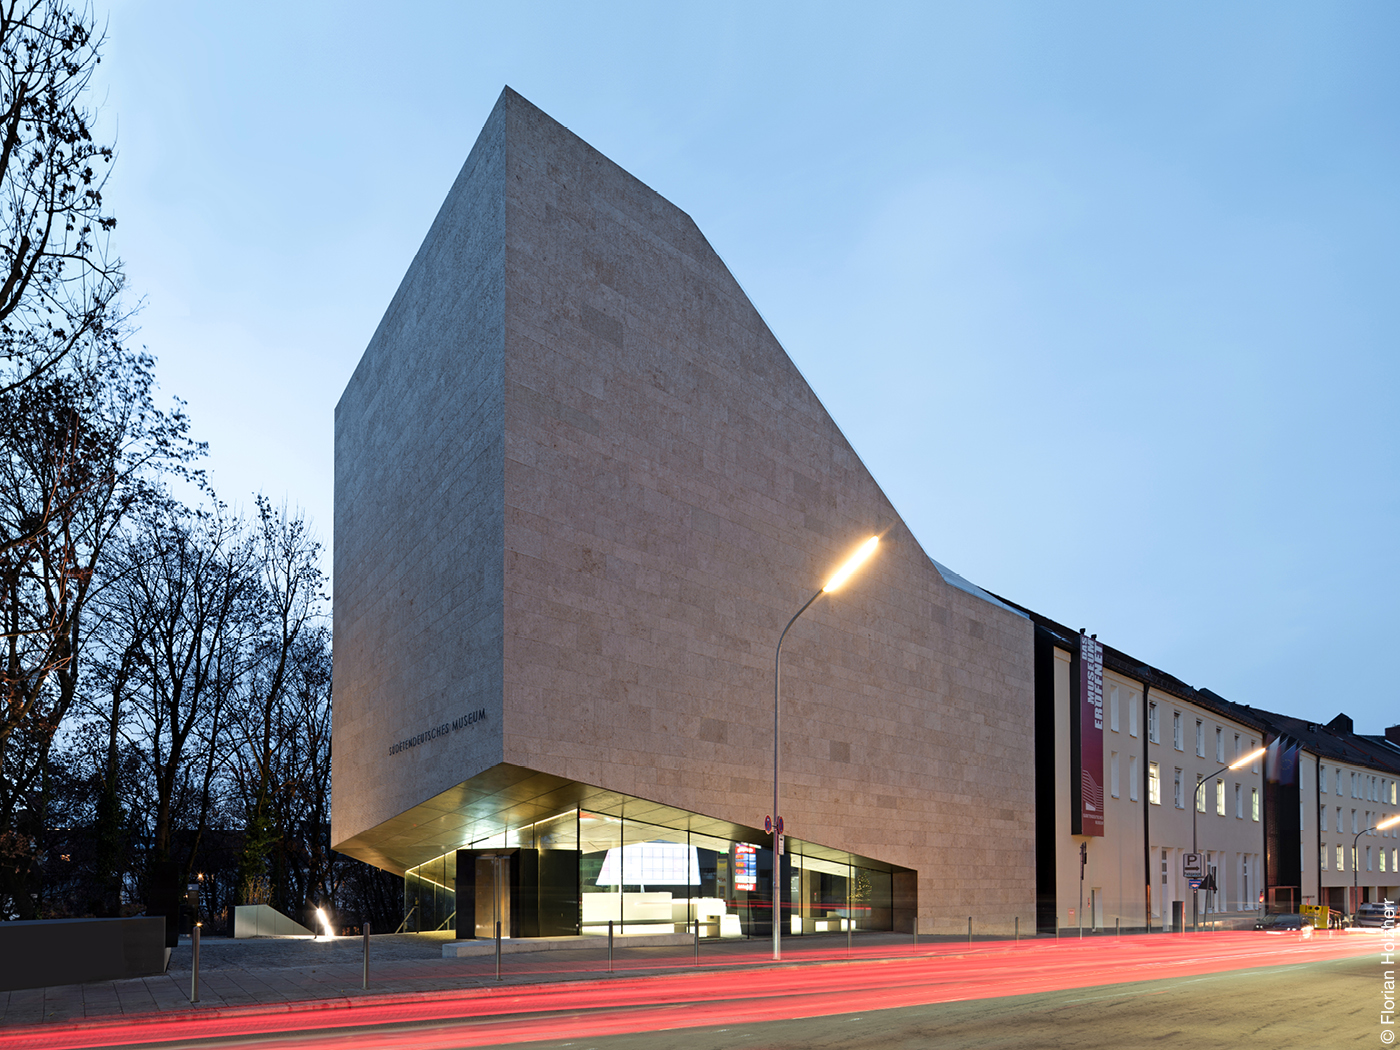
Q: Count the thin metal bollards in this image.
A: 11